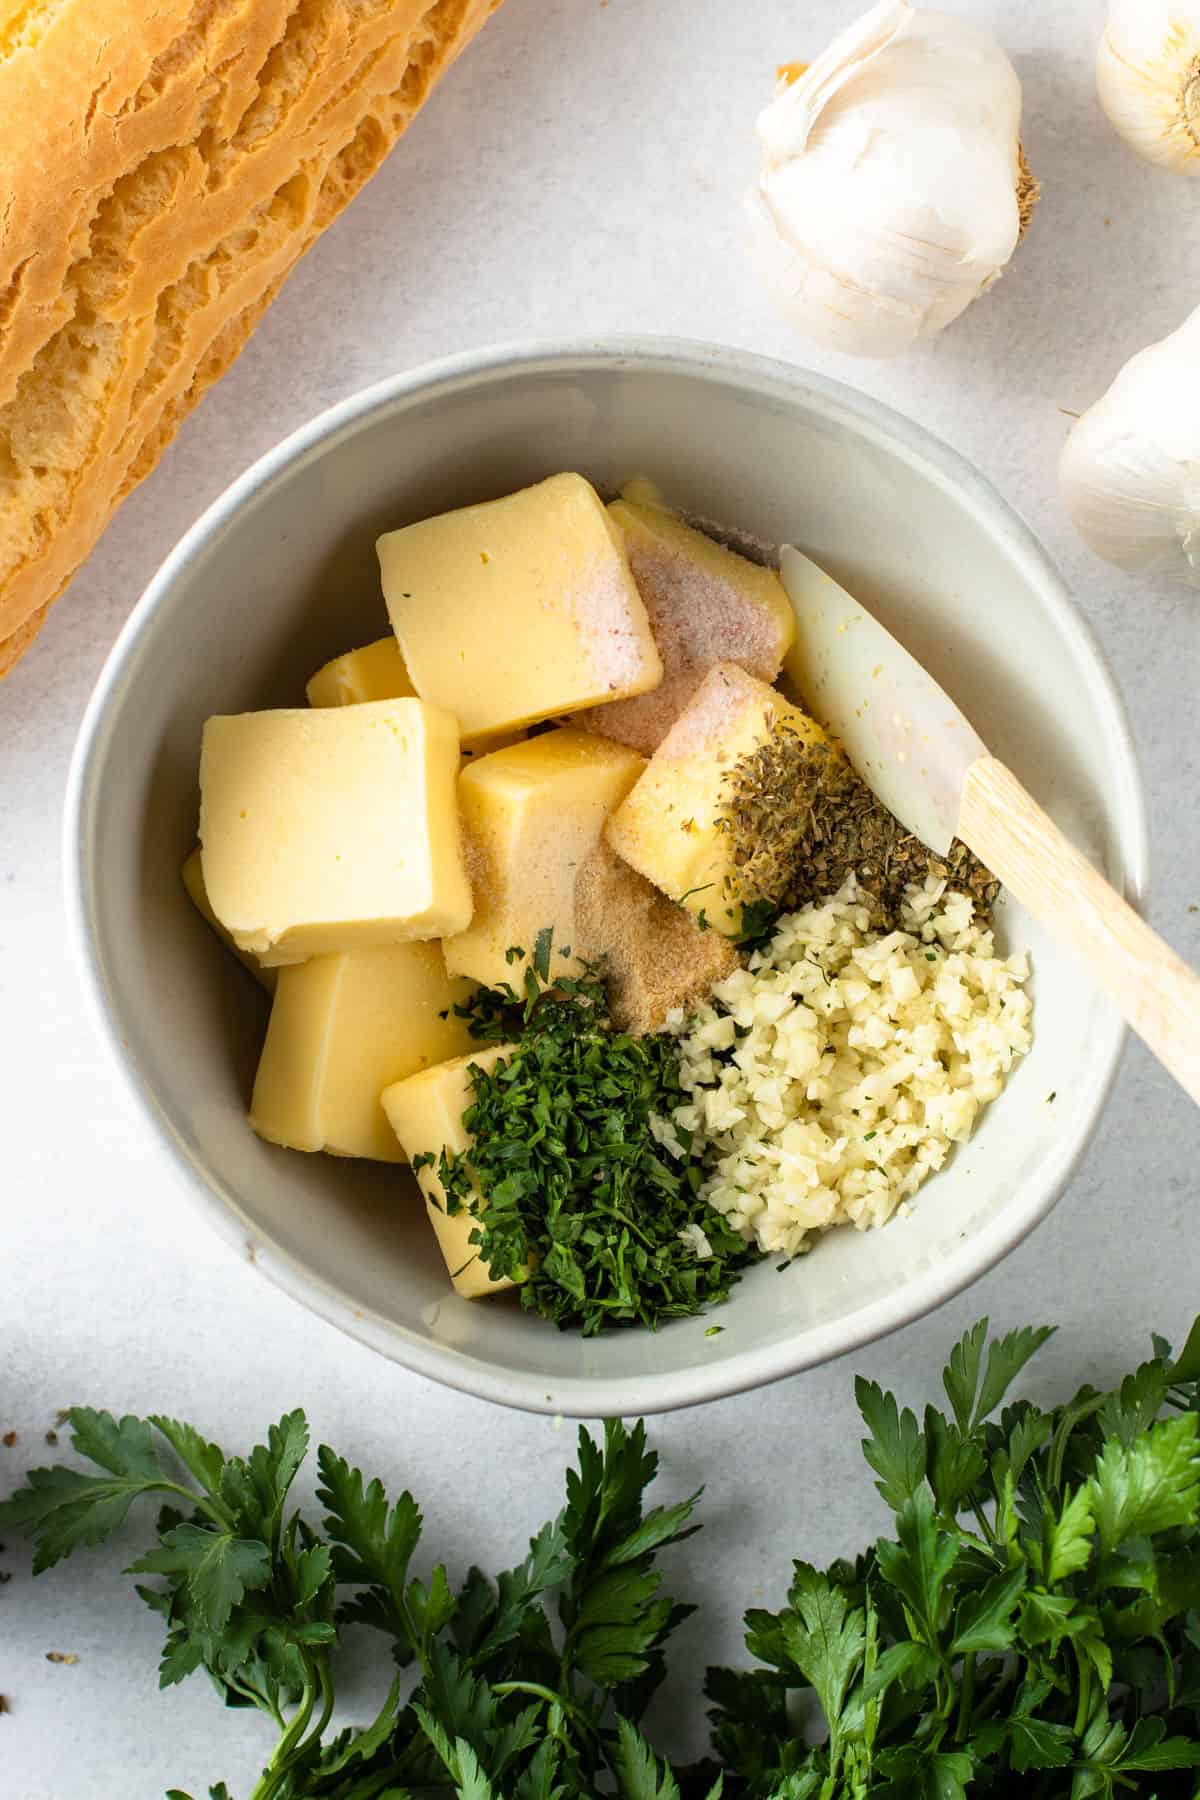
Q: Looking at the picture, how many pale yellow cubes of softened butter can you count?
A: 9